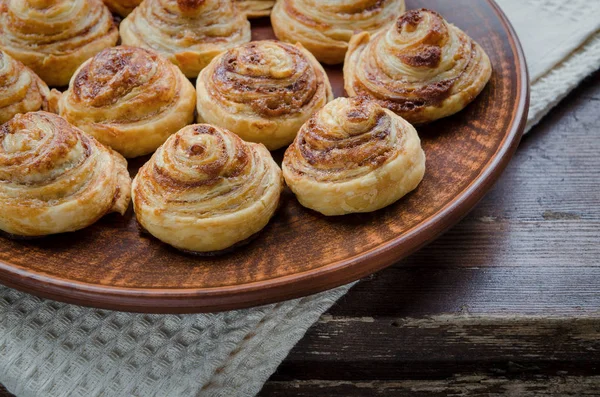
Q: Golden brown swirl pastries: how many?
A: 12